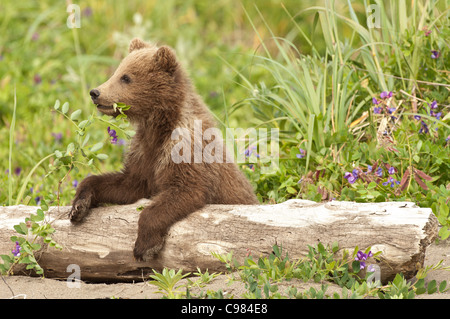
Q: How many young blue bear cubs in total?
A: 0